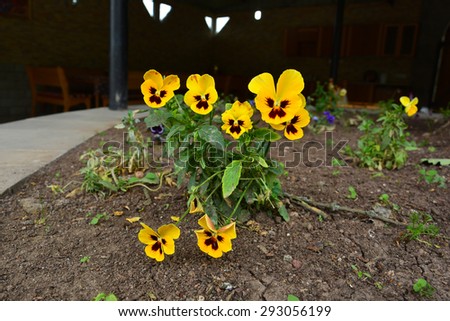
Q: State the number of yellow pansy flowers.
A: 8